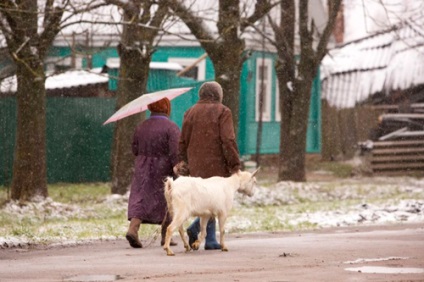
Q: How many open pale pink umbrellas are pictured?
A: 1